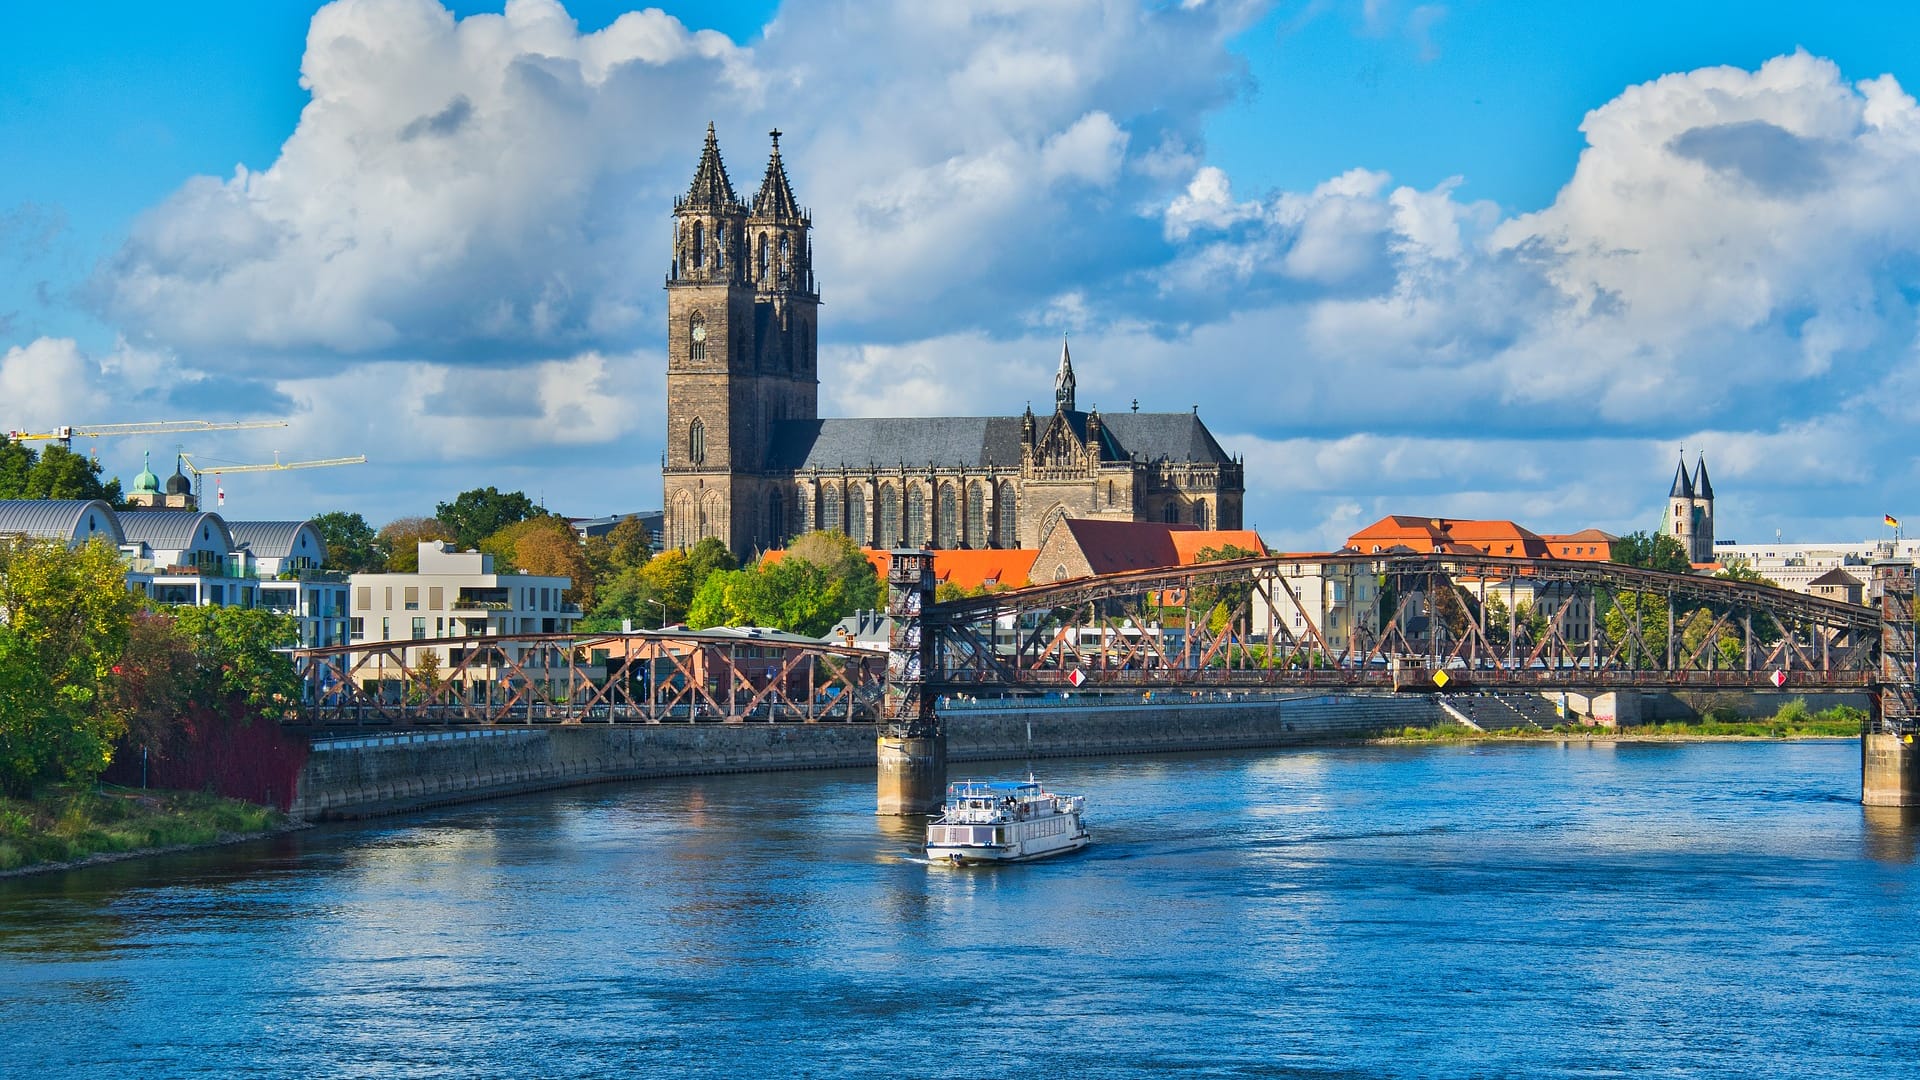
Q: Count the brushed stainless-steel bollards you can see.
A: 0